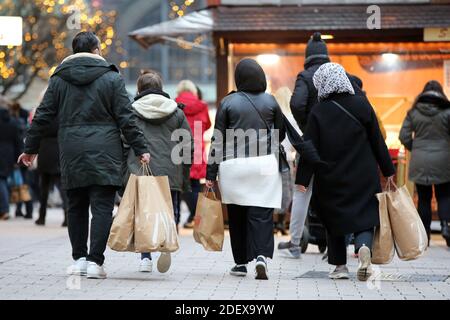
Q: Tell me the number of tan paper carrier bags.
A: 5